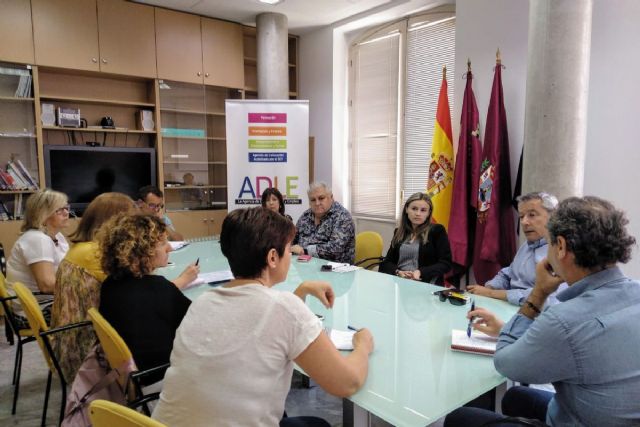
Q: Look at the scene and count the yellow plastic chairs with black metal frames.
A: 5